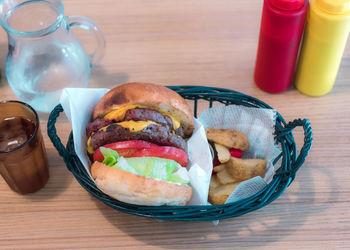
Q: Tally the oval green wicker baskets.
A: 1